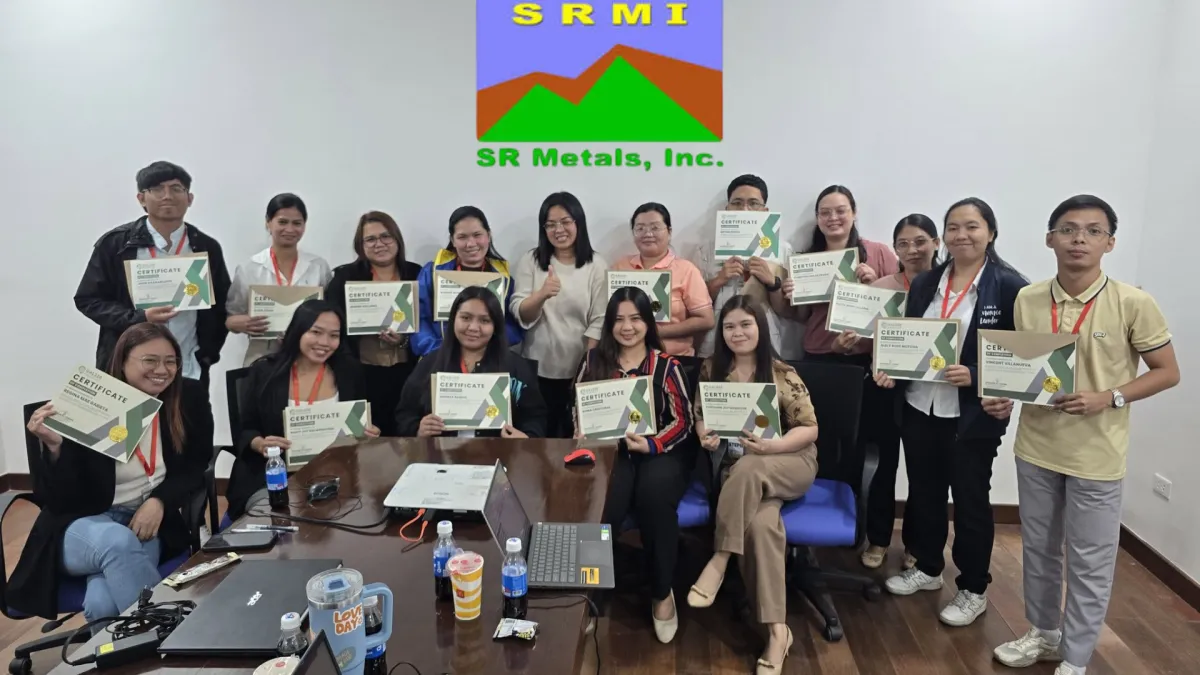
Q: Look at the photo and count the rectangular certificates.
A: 15